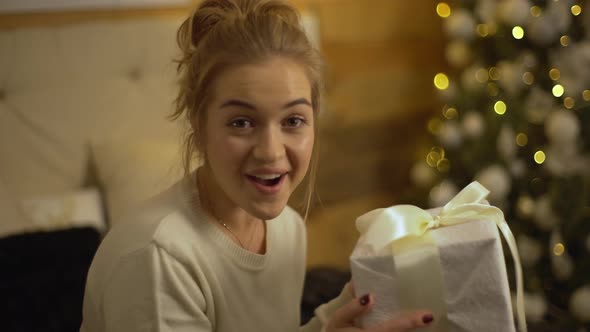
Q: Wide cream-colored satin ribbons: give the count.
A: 1